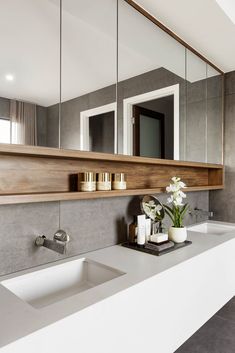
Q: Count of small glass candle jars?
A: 3